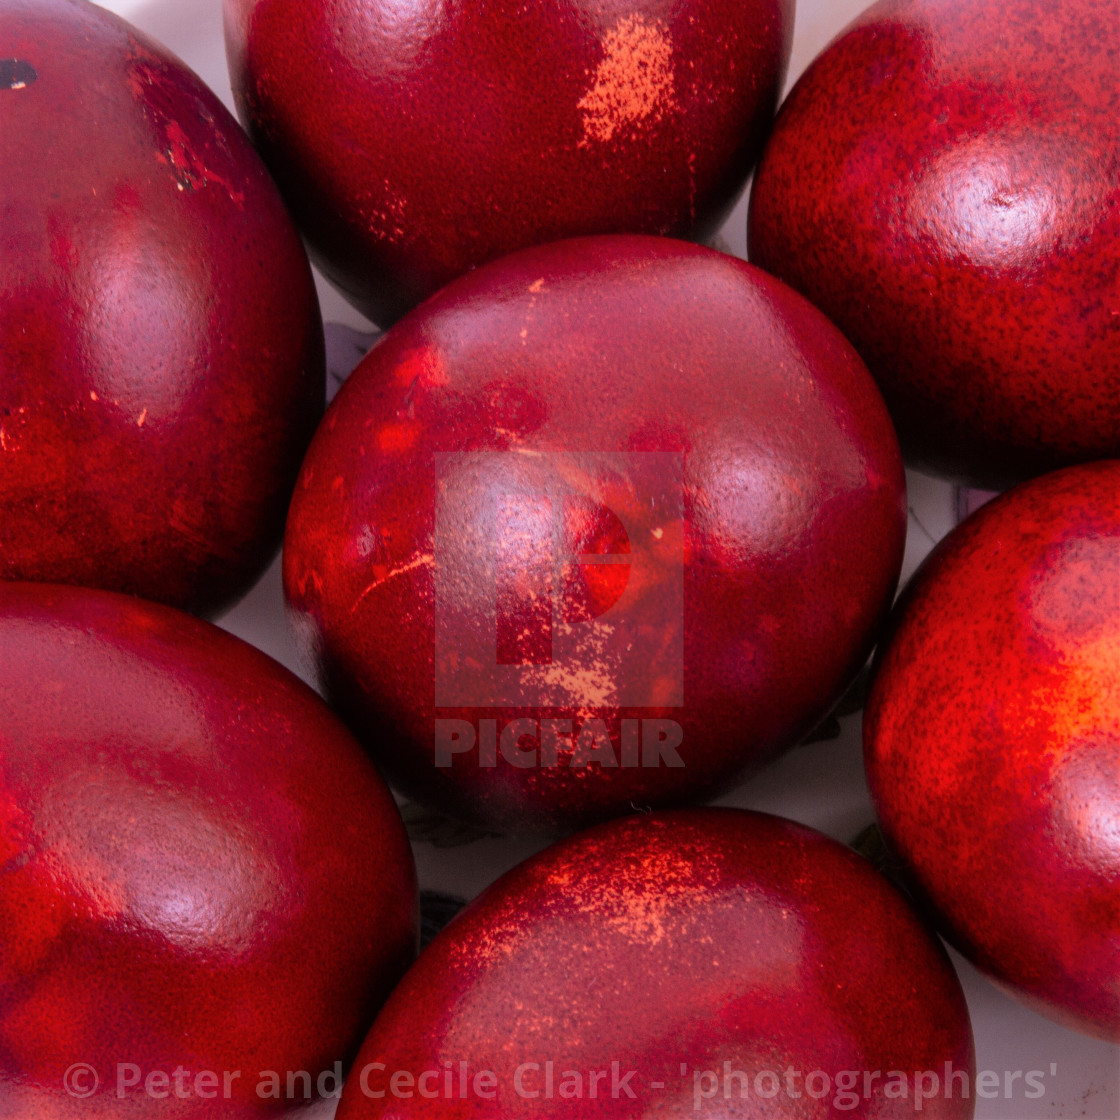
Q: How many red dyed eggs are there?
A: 7